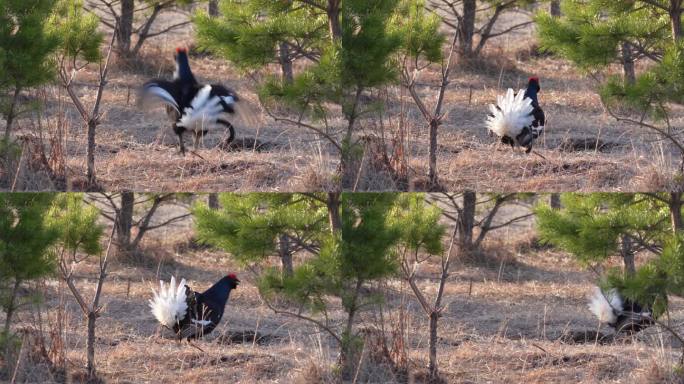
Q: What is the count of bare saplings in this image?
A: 4